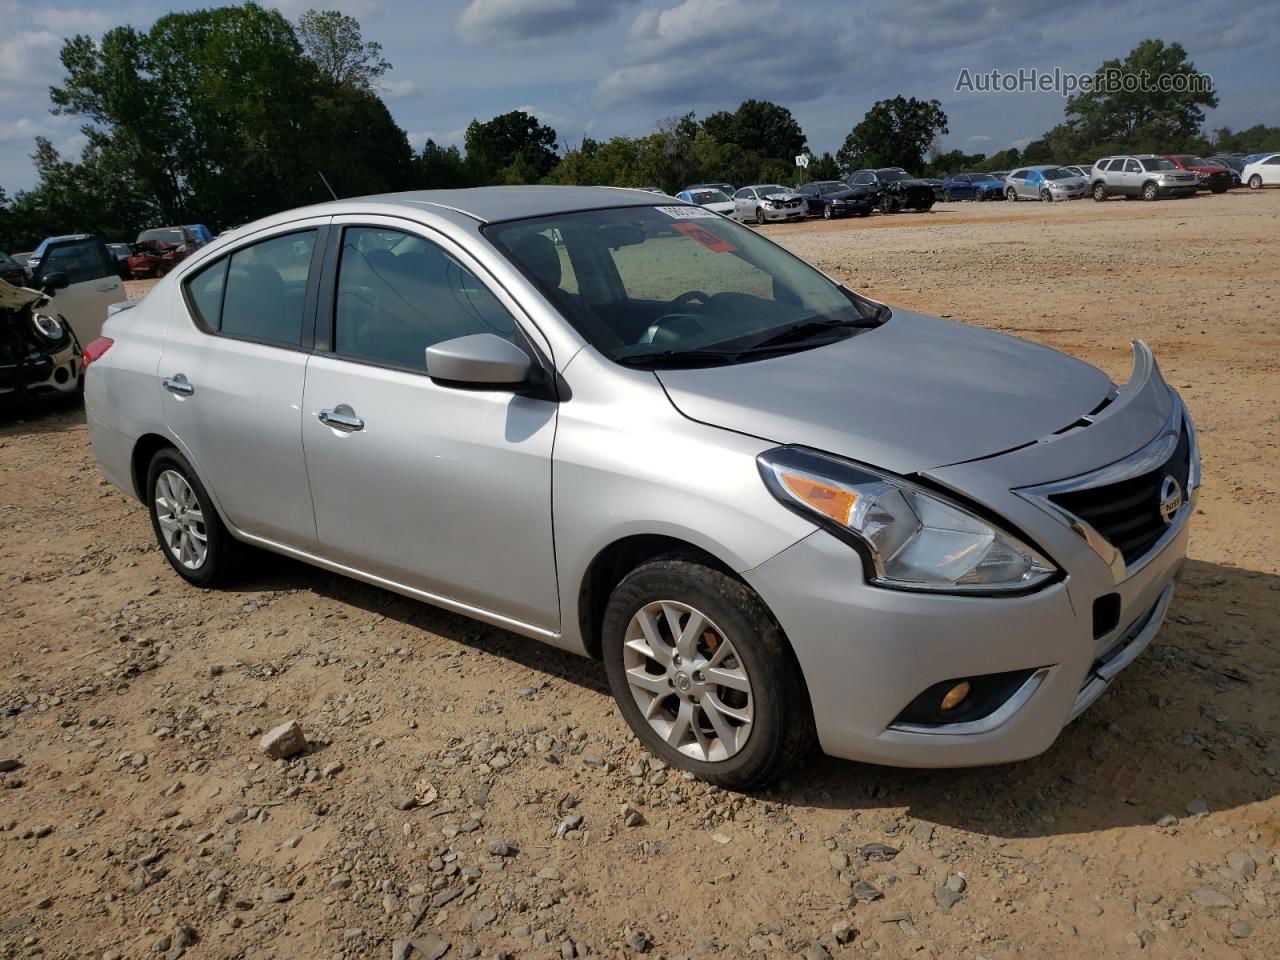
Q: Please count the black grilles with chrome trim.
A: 1